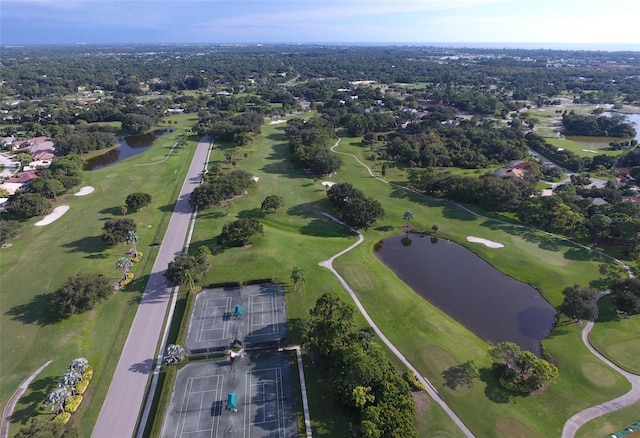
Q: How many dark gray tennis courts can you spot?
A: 4